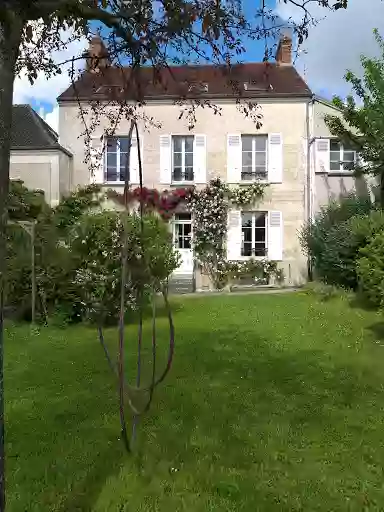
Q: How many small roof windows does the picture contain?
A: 3